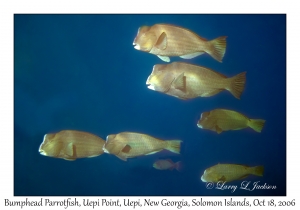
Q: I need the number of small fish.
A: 1